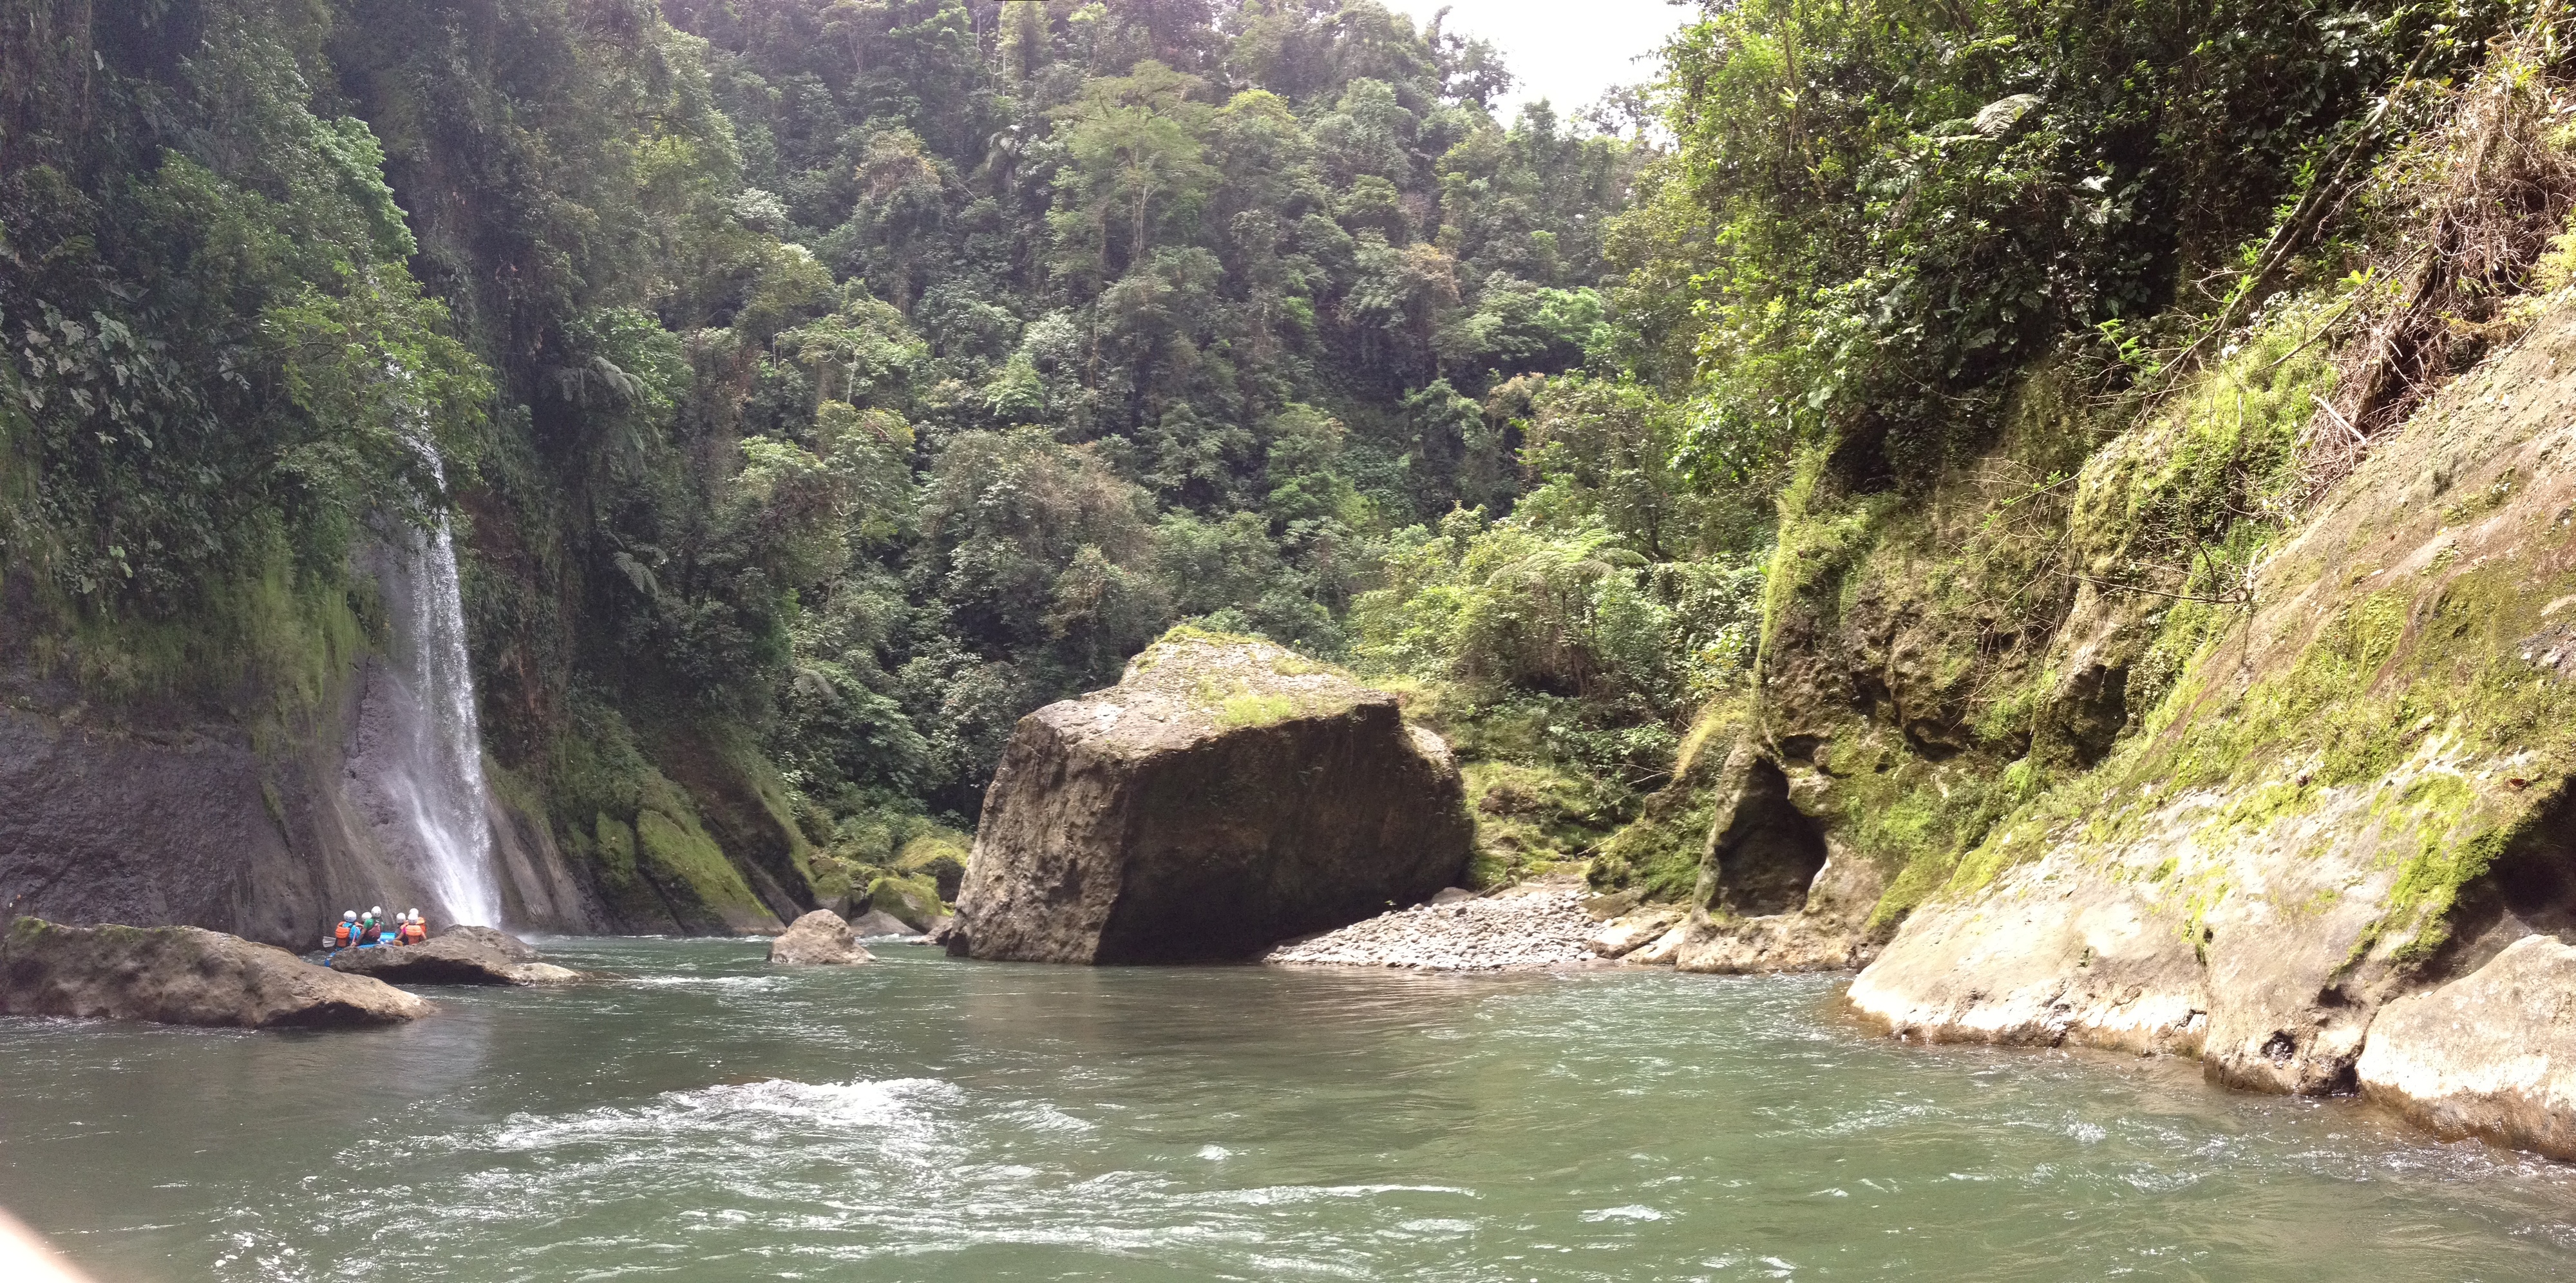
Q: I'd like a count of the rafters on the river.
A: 6